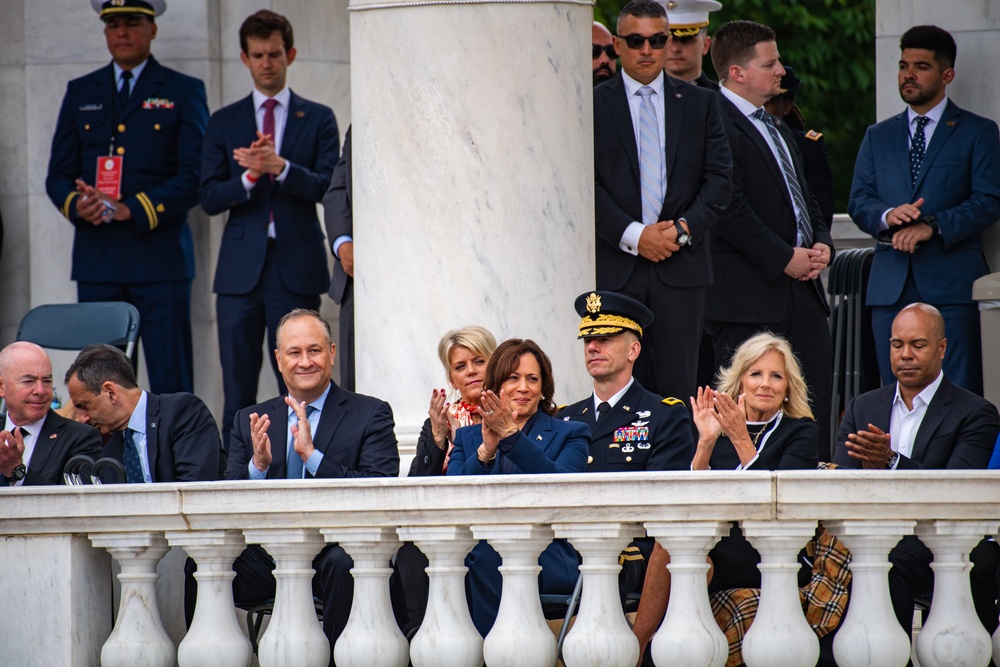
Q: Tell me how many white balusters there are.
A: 11